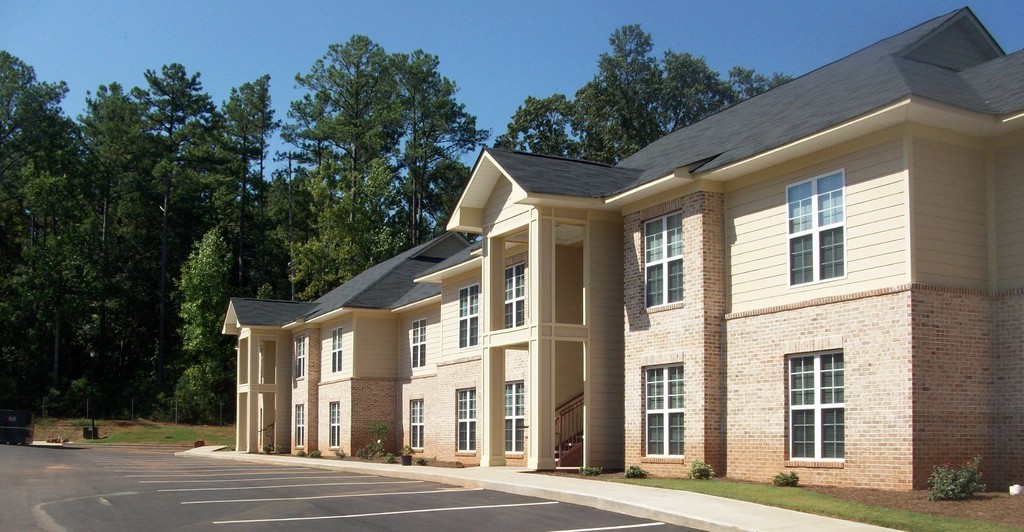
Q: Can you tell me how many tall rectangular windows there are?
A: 14